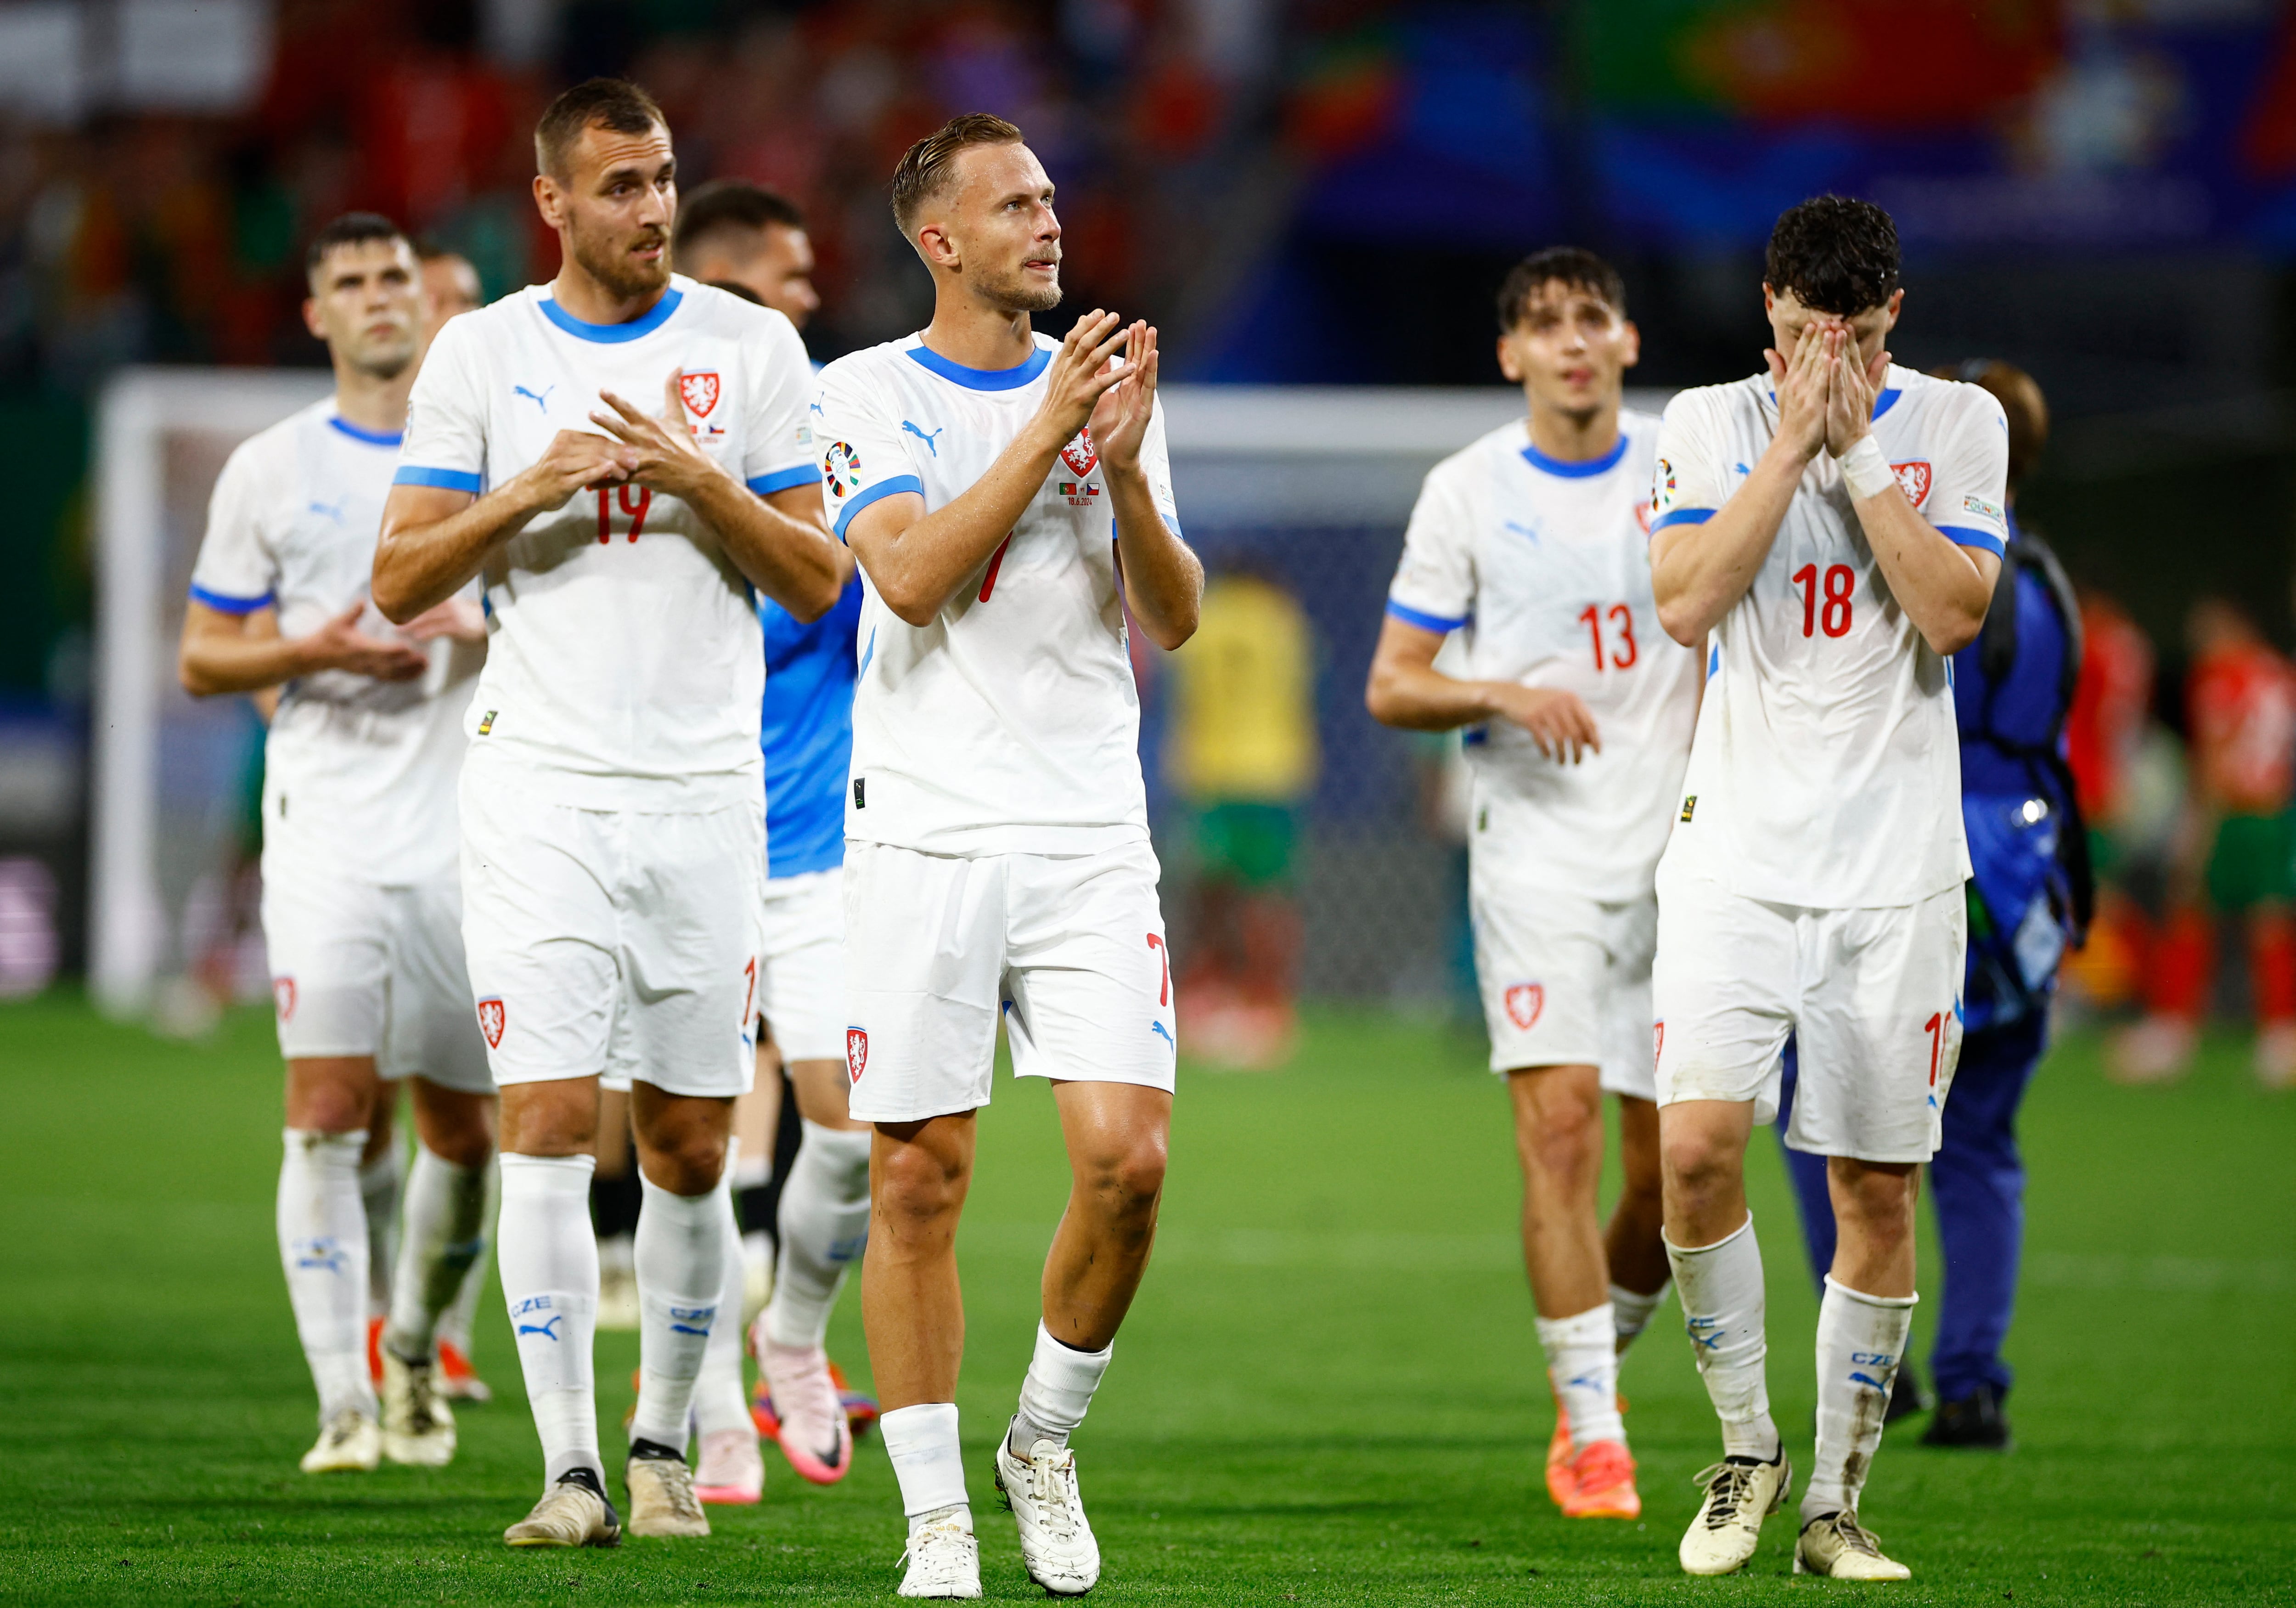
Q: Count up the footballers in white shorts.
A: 6